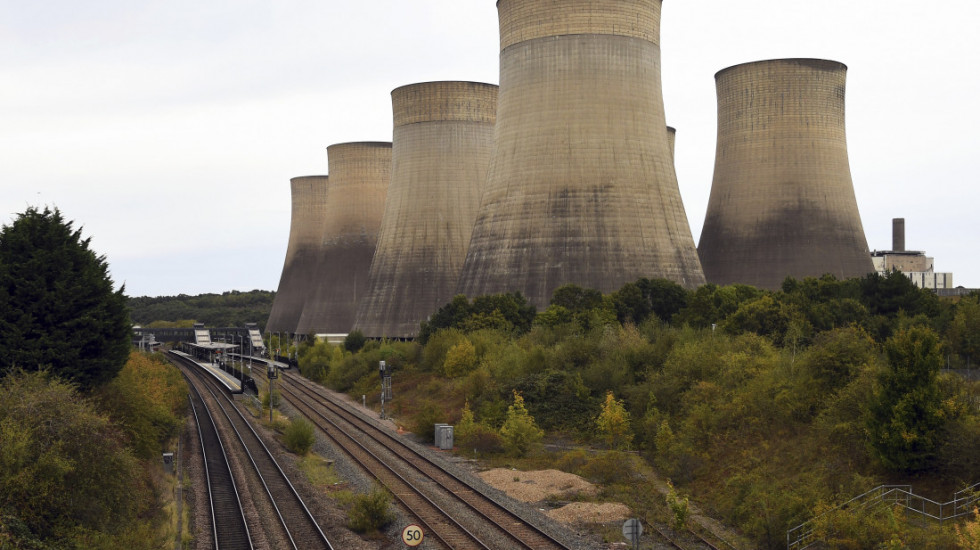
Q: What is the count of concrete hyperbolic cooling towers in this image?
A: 6